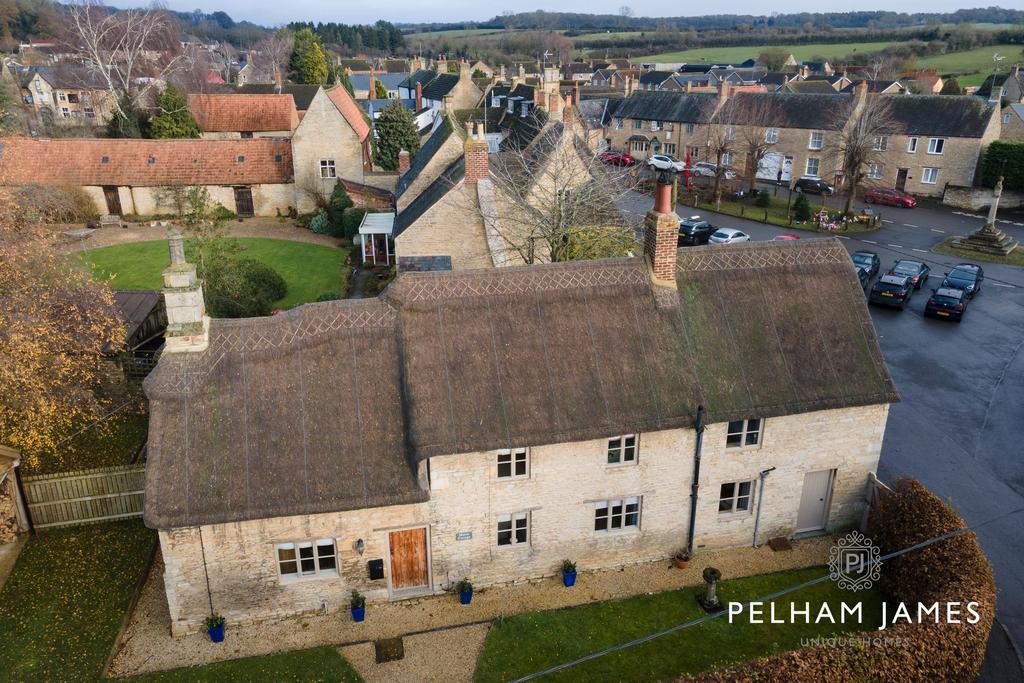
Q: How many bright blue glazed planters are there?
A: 4